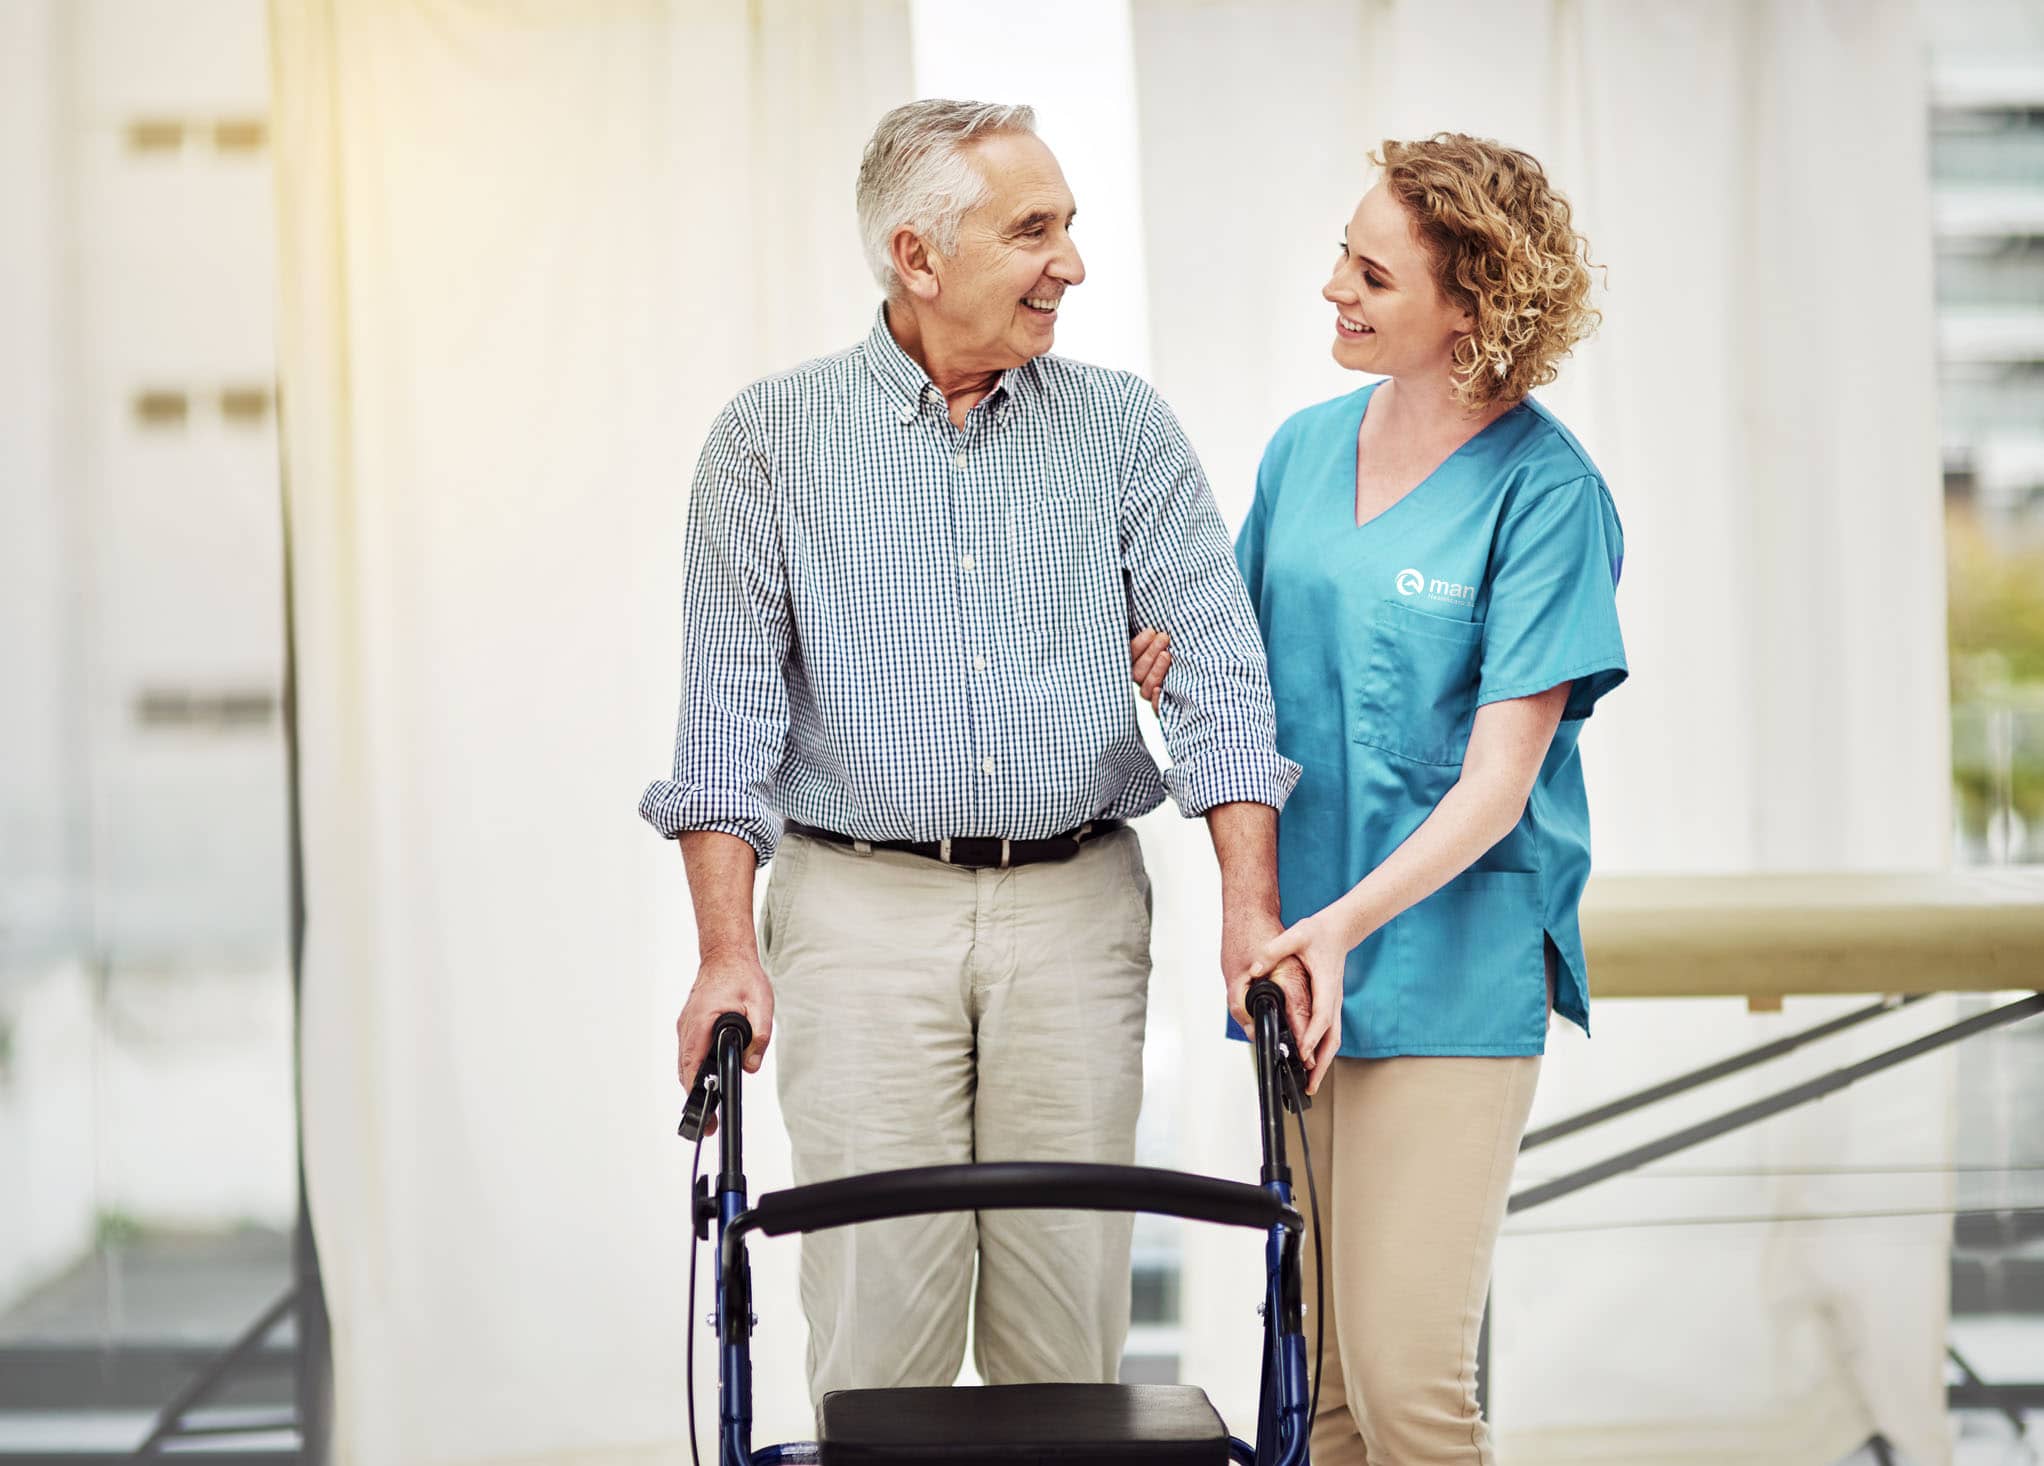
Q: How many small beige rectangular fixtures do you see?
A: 6